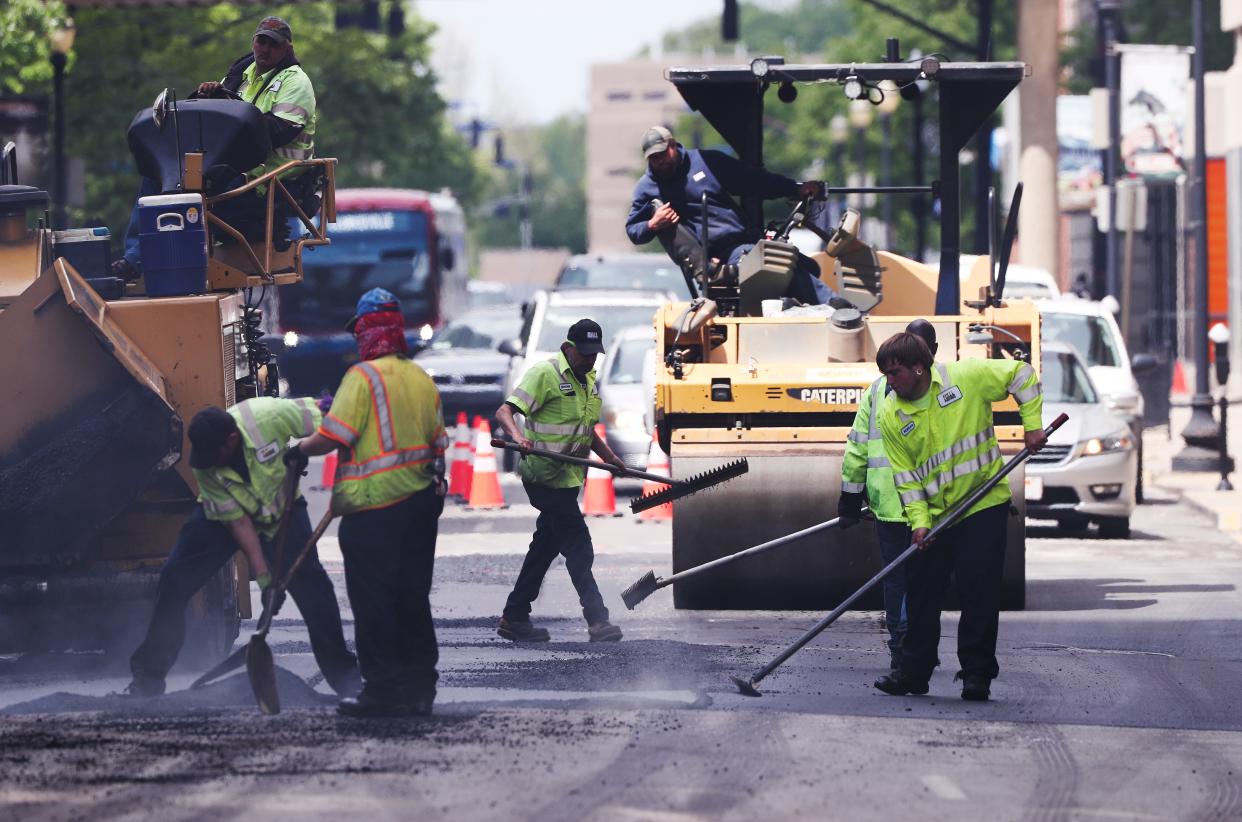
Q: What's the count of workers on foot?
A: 5